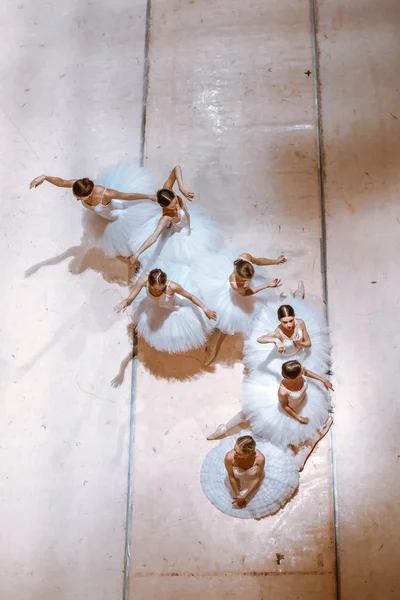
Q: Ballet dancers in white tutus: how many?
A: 7